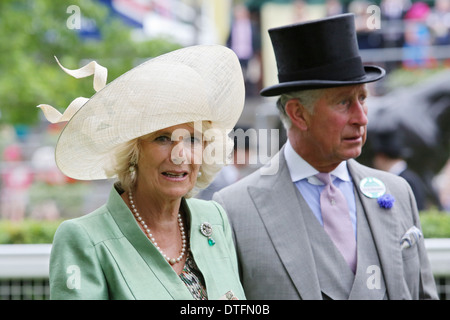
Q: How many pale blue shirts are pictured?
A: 1